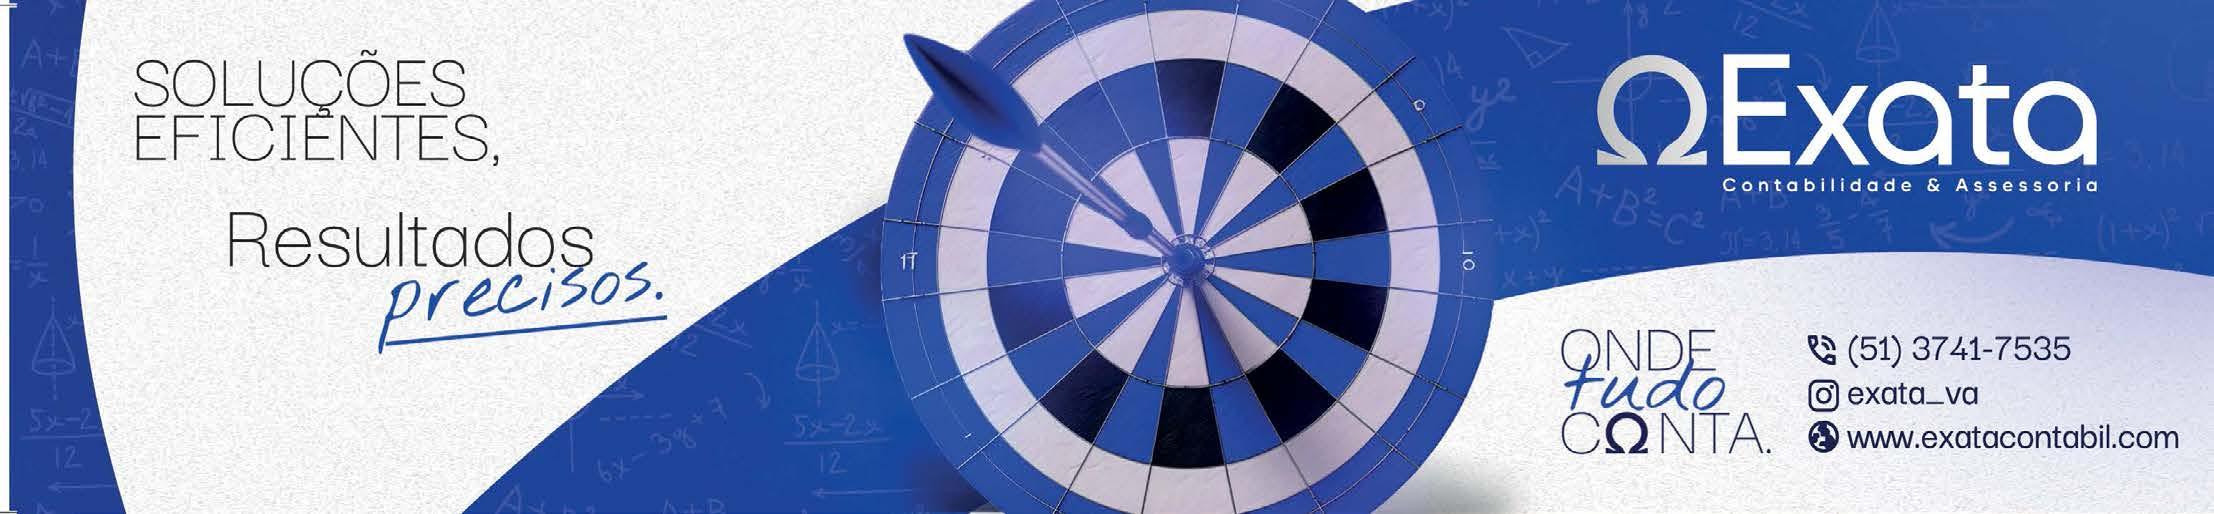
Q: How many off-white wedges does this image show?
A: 10